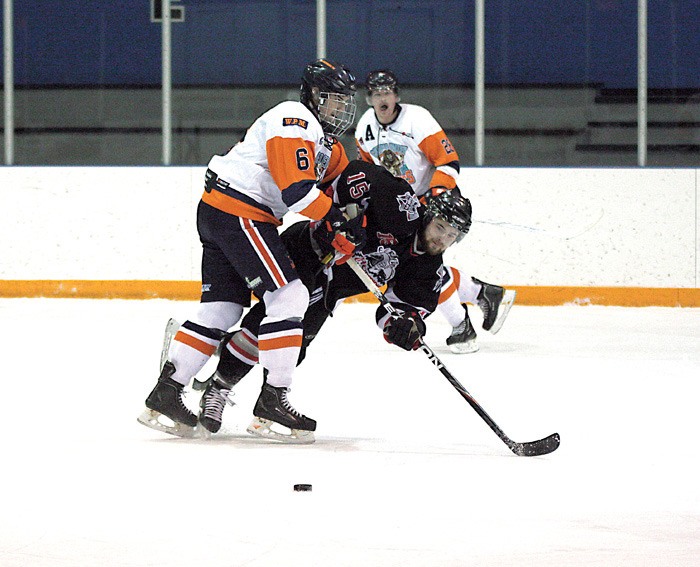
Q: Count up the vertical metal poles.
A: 5